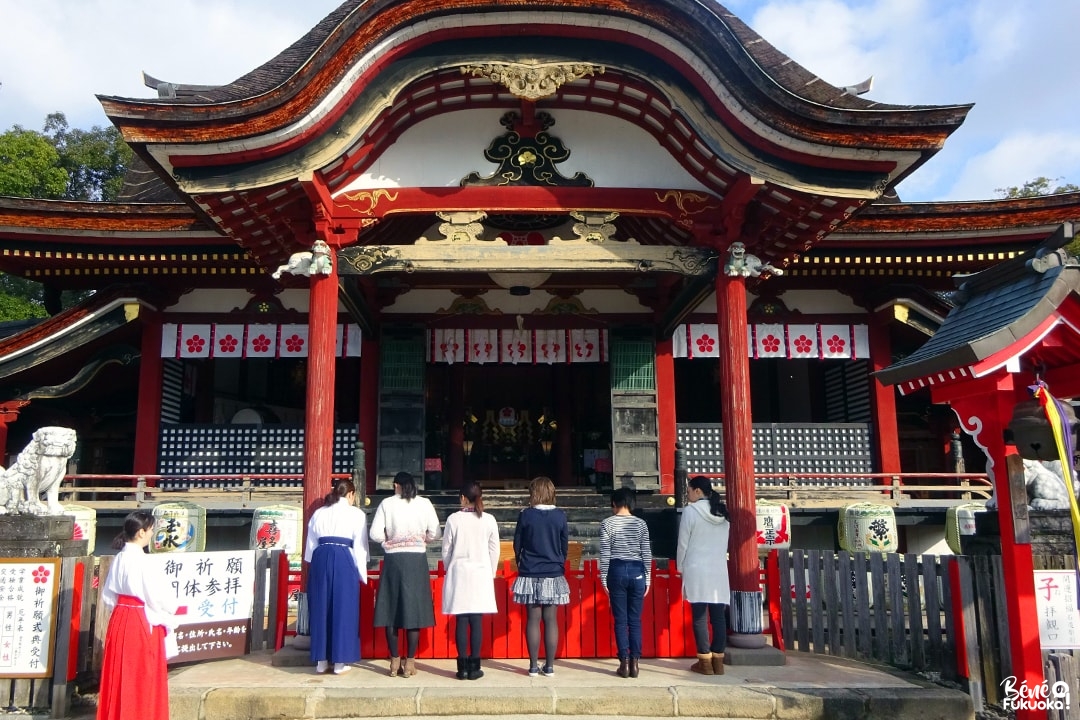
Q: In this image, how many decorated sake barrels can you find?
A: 6